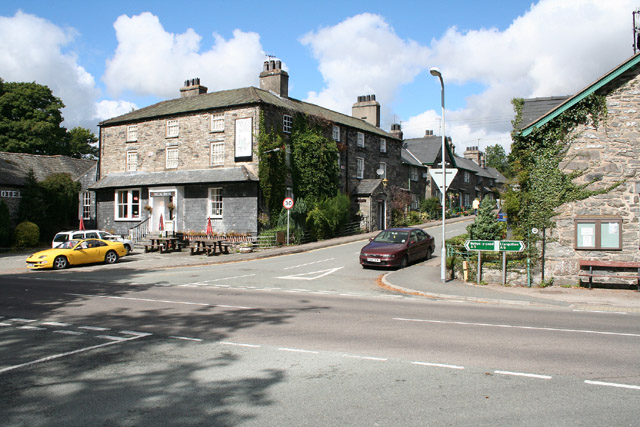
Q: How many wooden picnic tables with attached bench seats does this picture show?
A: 2